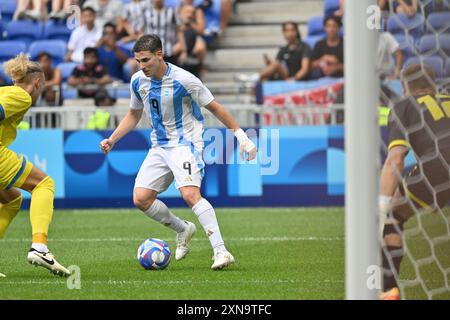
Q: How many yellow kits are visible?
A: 1